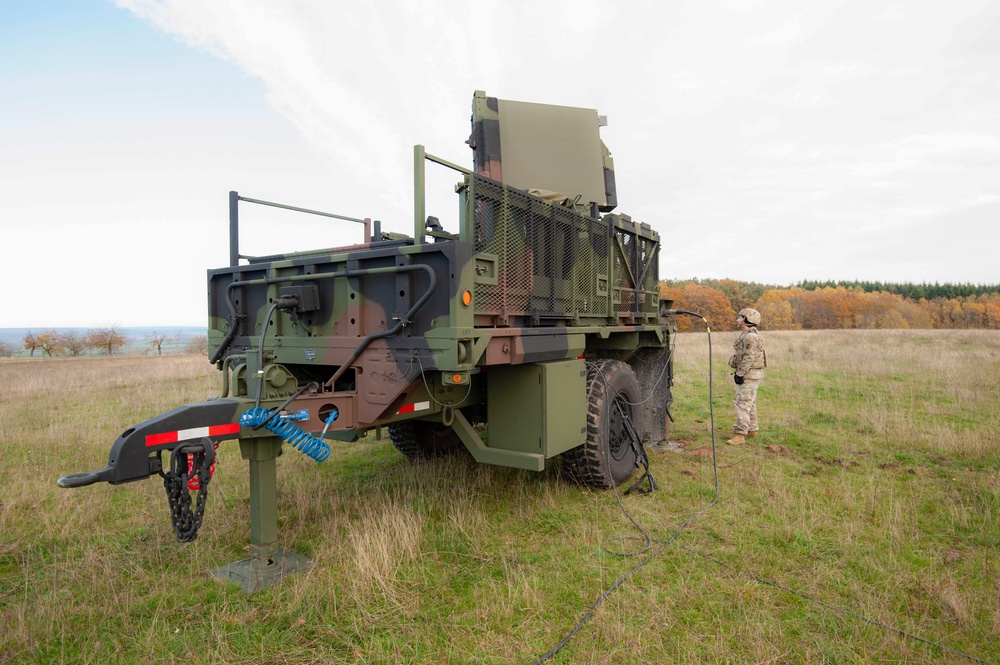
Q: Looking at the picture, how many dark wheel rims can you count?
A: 1